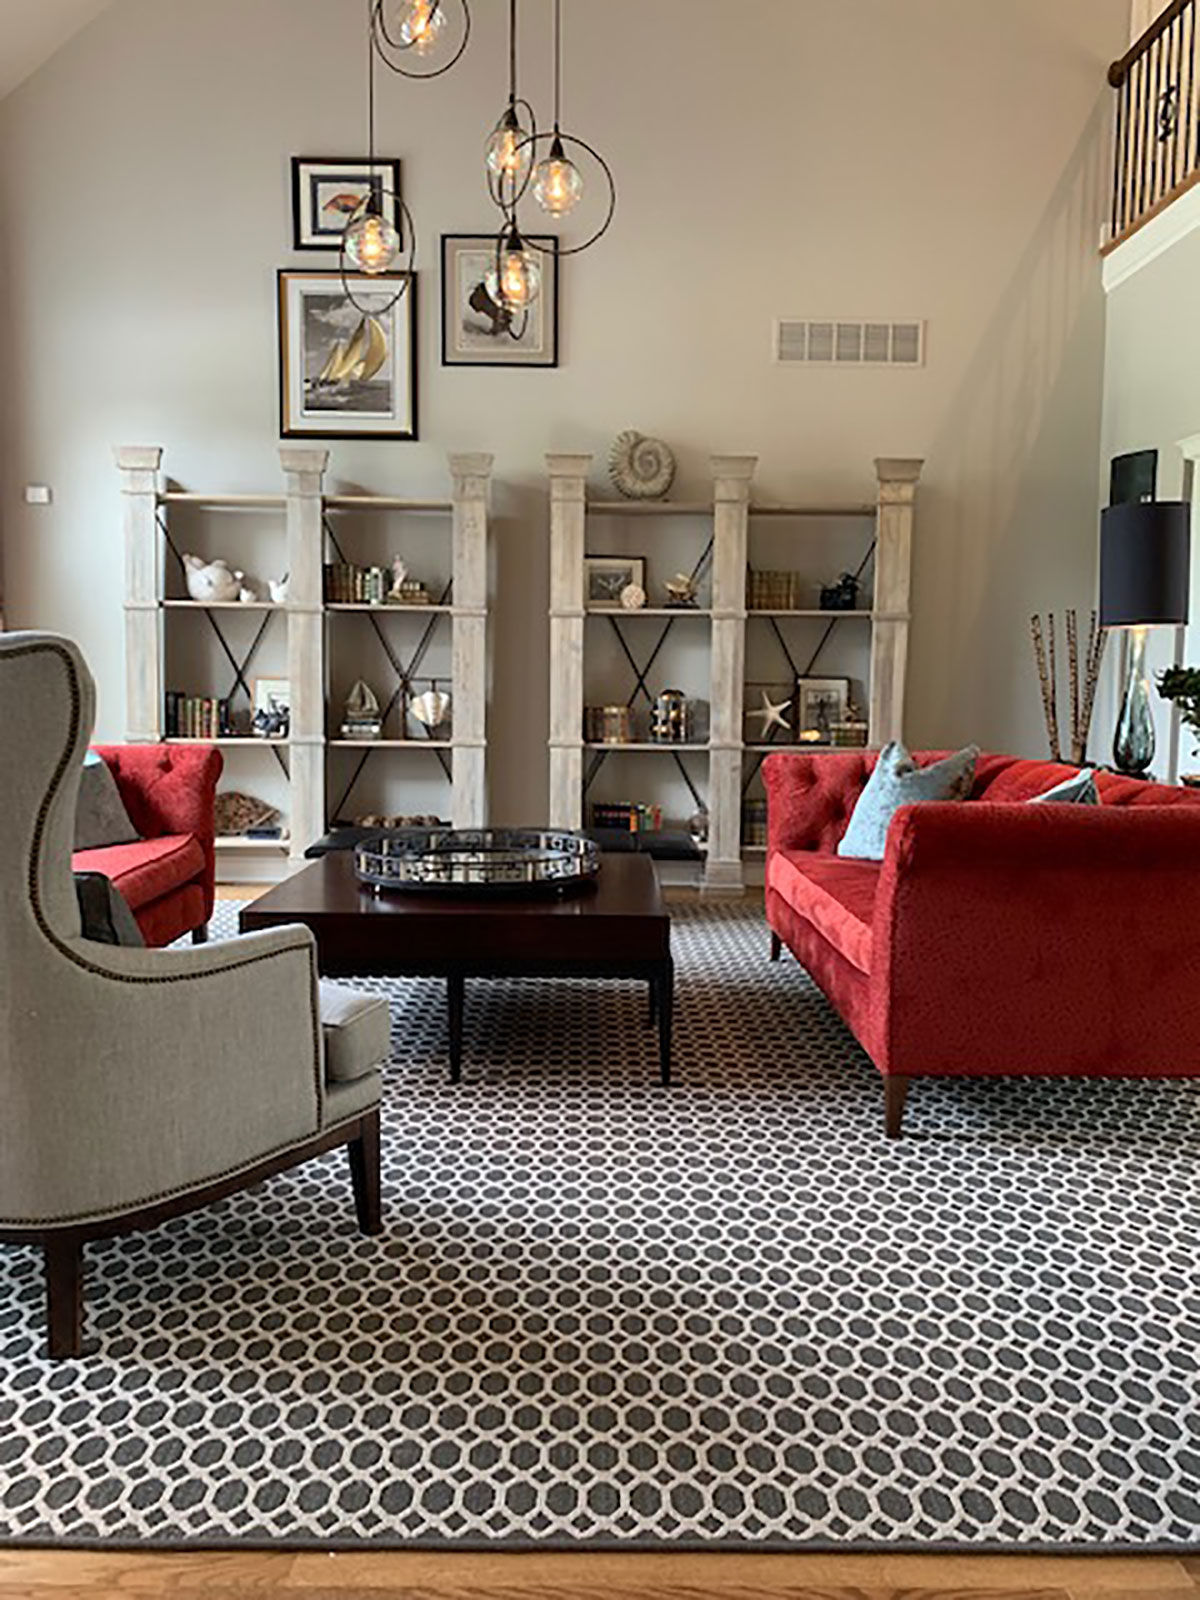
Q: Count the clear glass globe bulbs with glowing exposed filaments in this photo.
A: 5